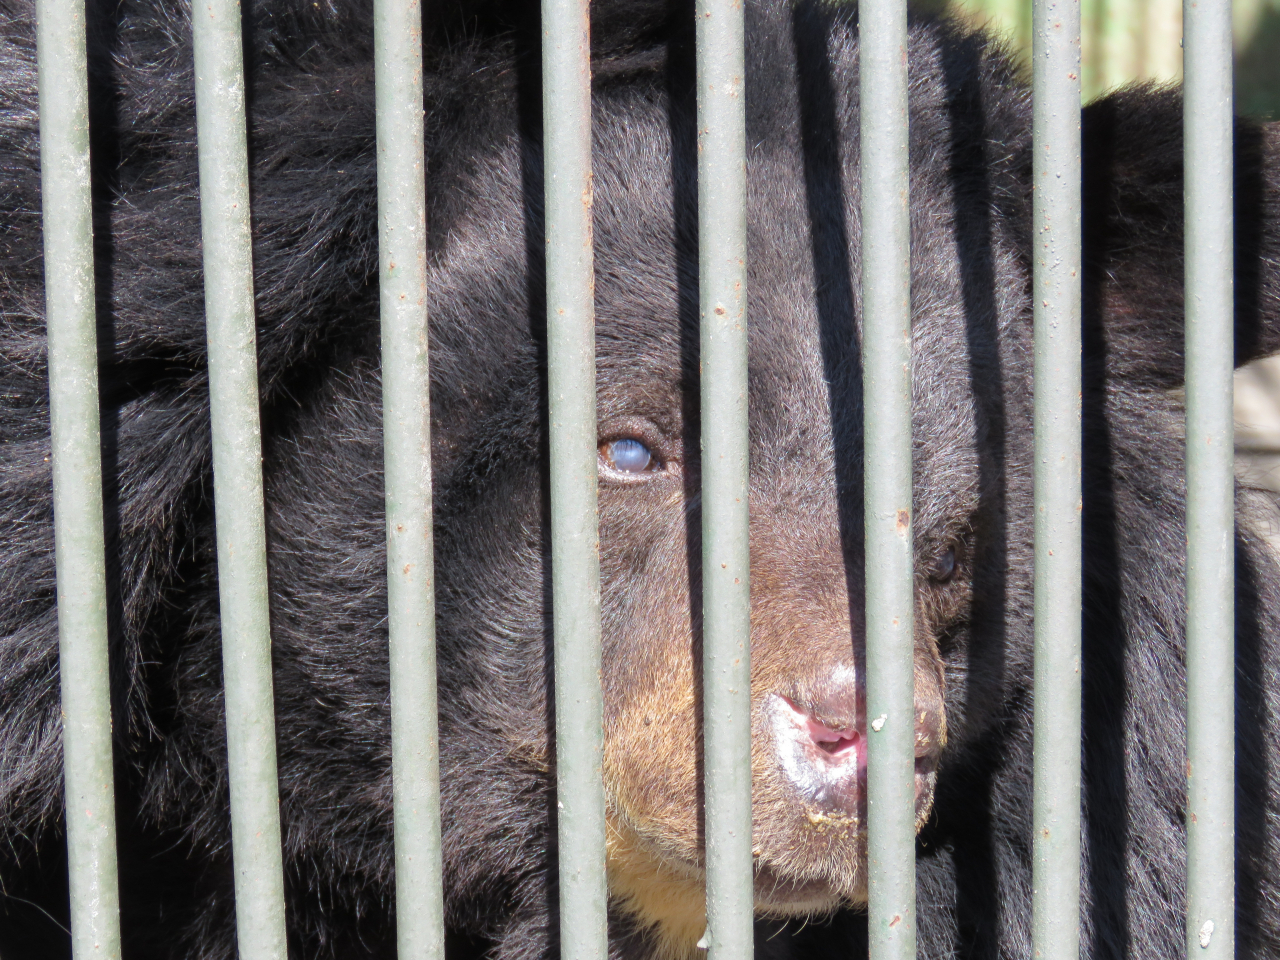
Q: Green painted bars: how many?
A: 8